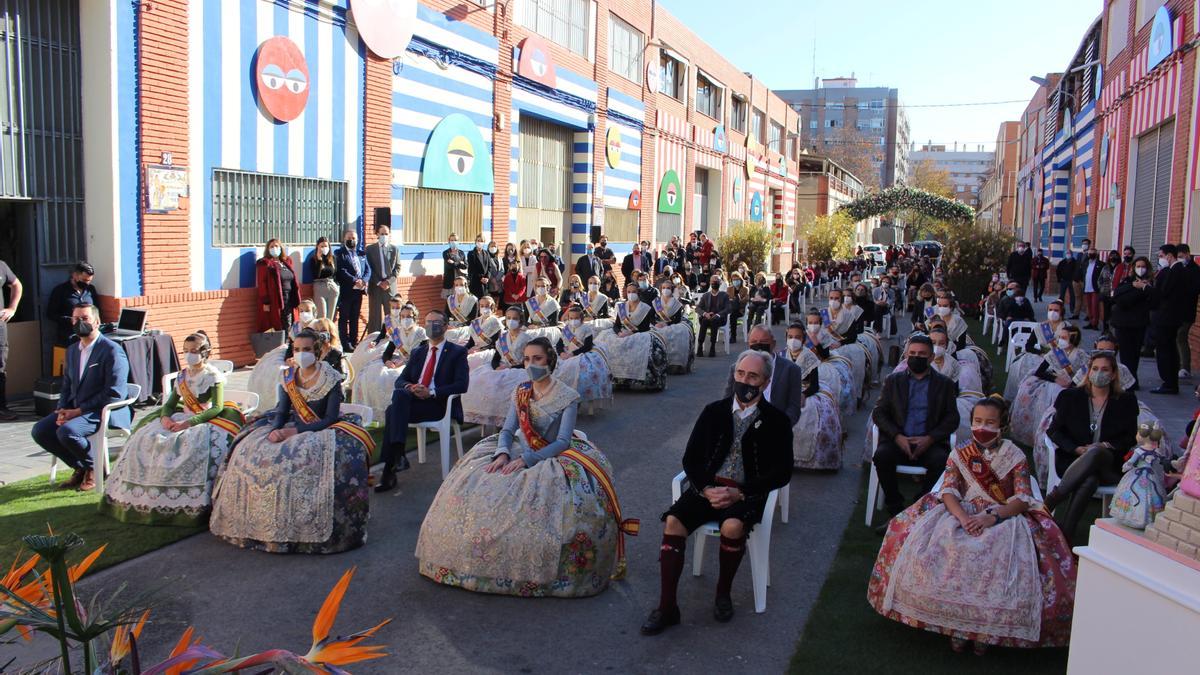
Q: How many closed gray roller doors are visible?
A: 1